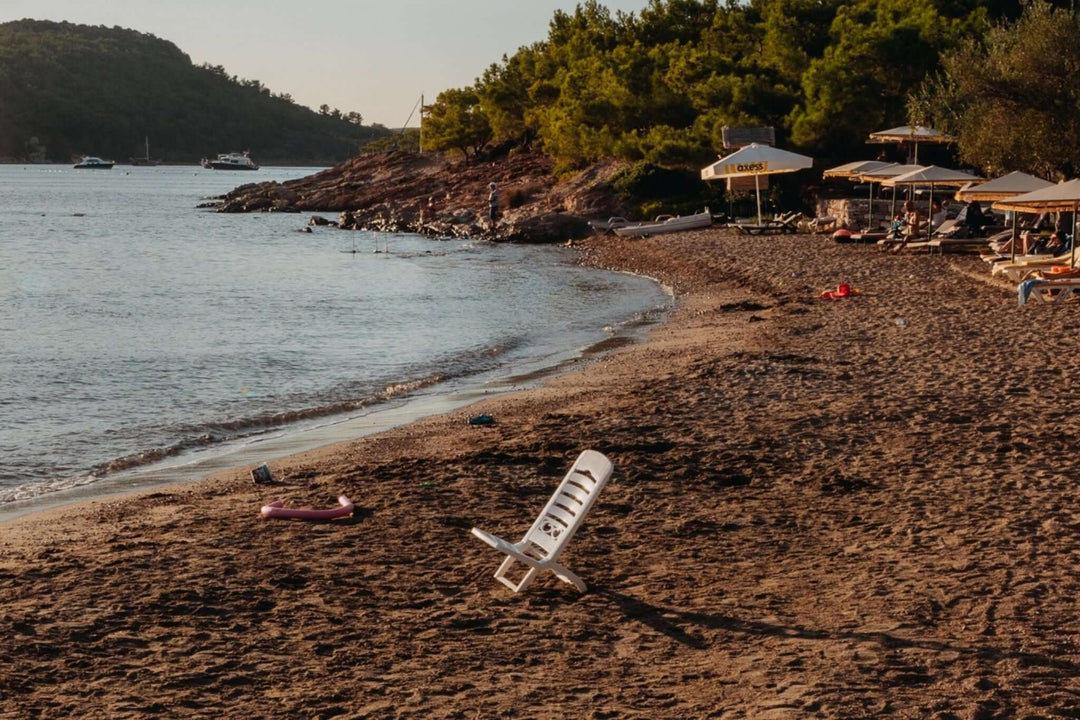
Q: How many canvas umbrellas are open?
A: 7